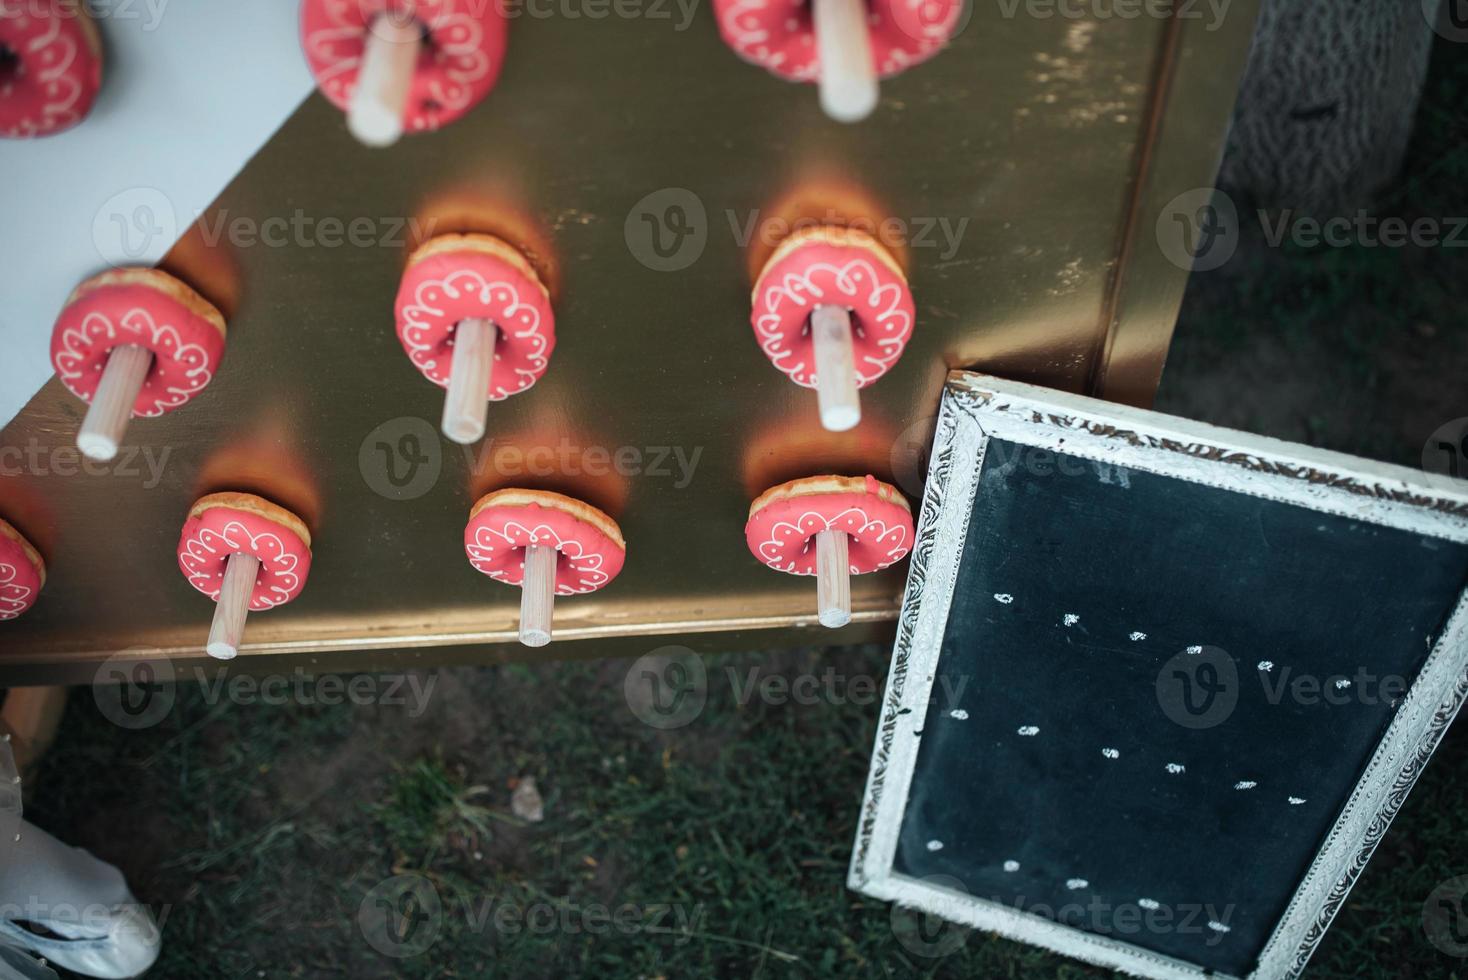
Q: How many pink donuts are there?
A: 10